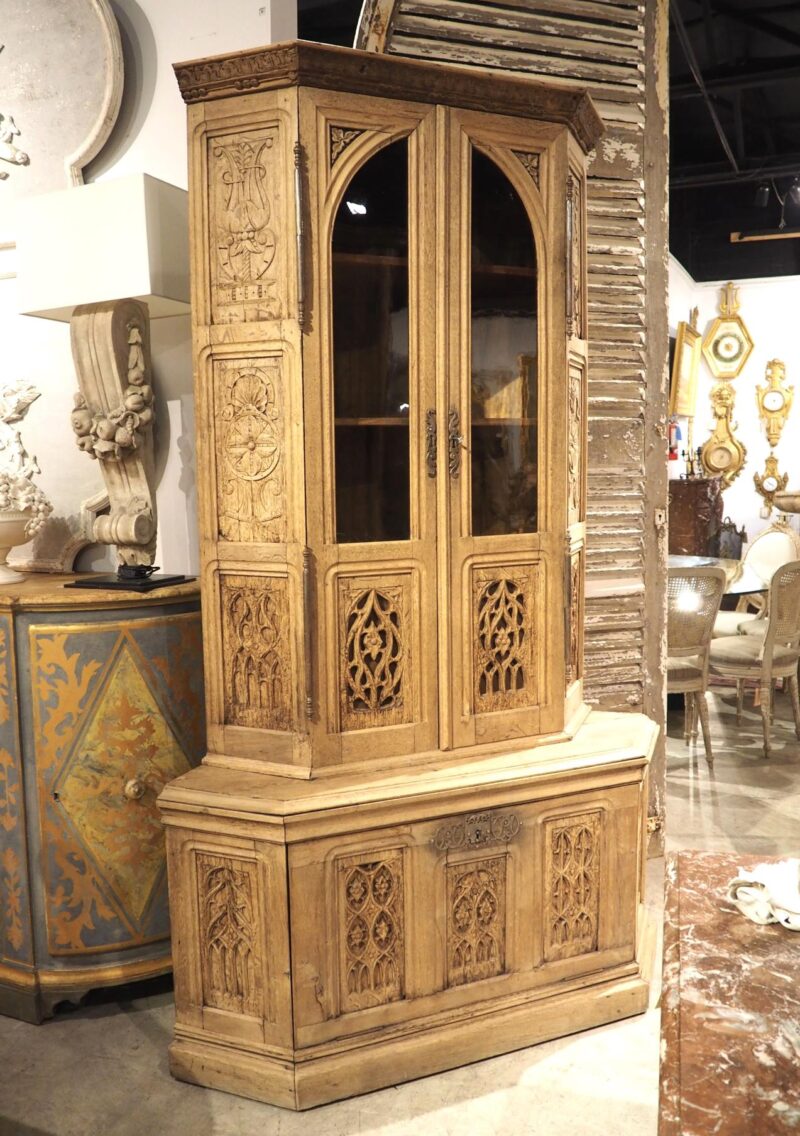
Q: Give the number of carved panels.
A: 12